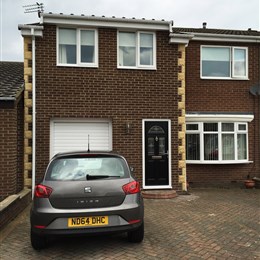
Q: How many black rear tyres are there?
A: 2